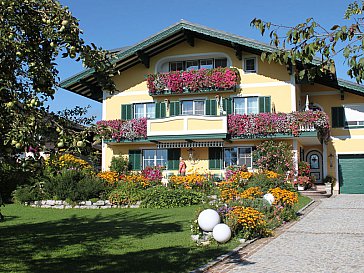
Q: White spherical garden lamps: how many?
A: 3